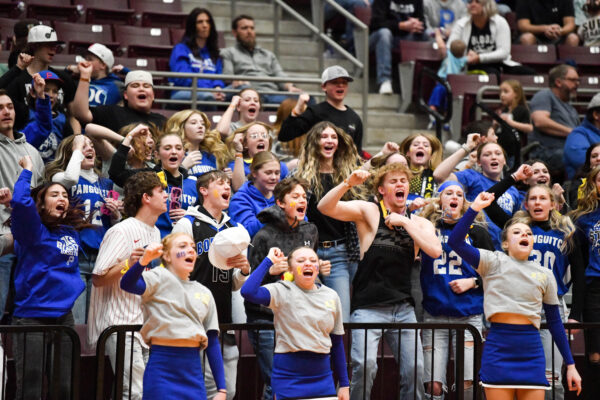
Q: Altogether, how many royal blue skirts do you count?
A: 3